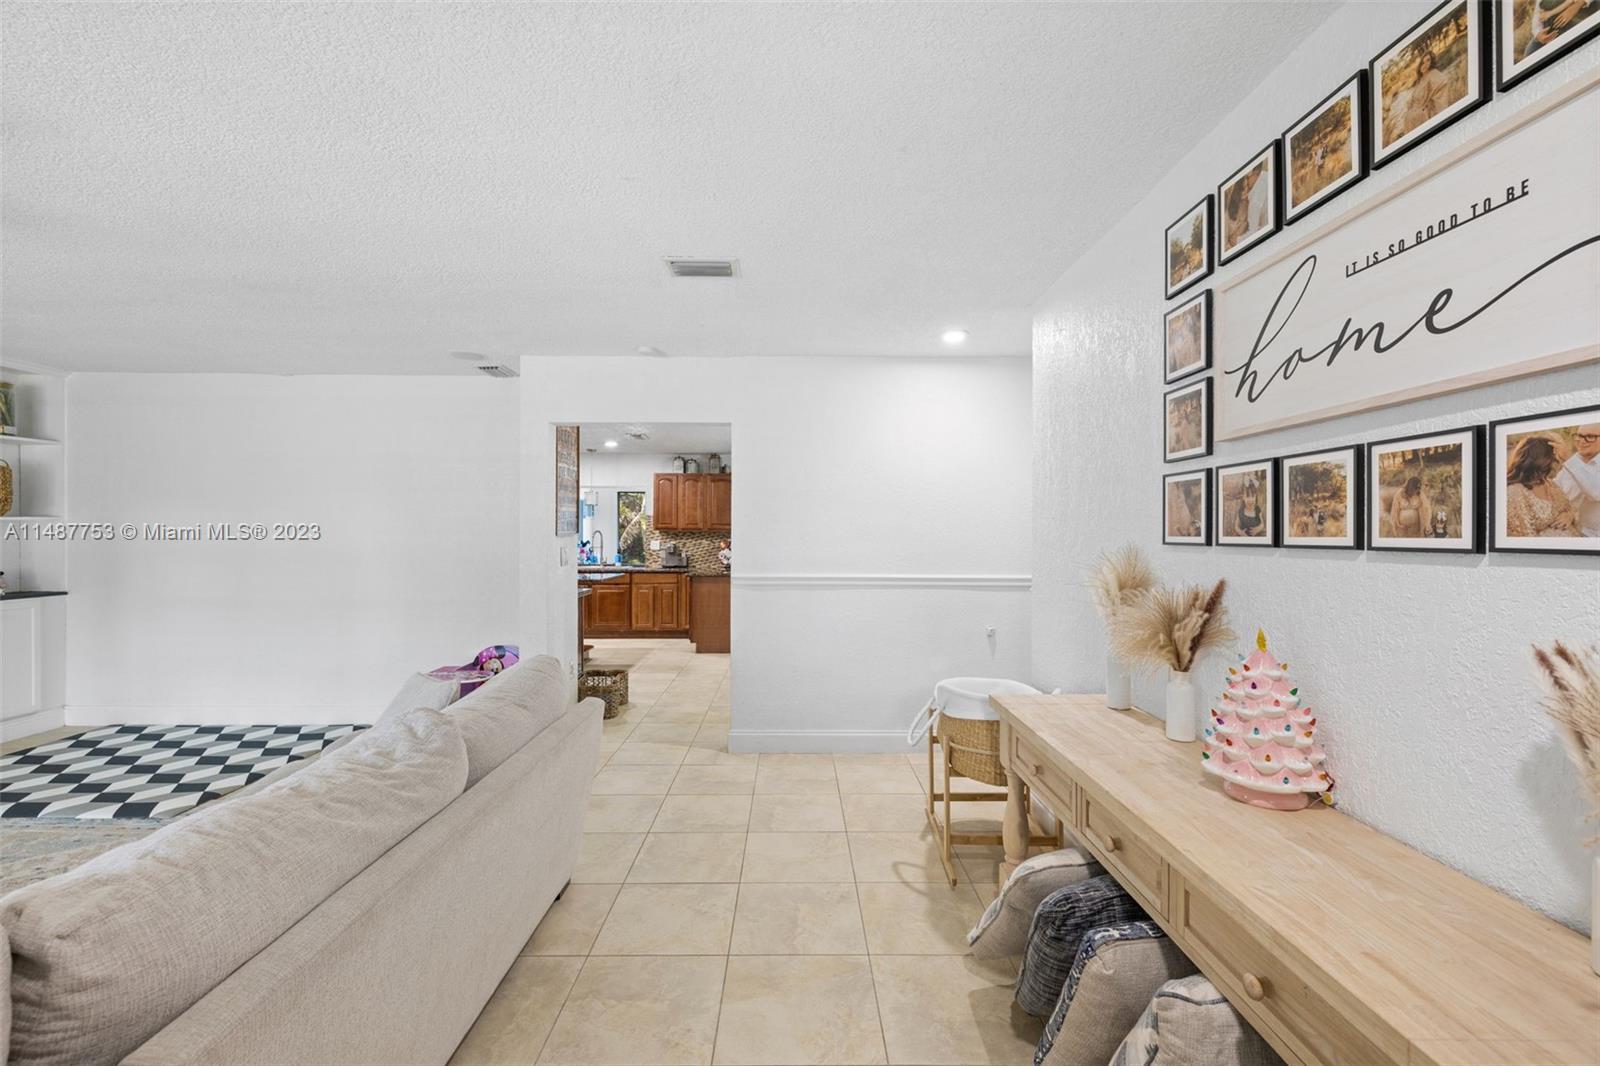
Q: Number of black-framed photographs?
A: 12